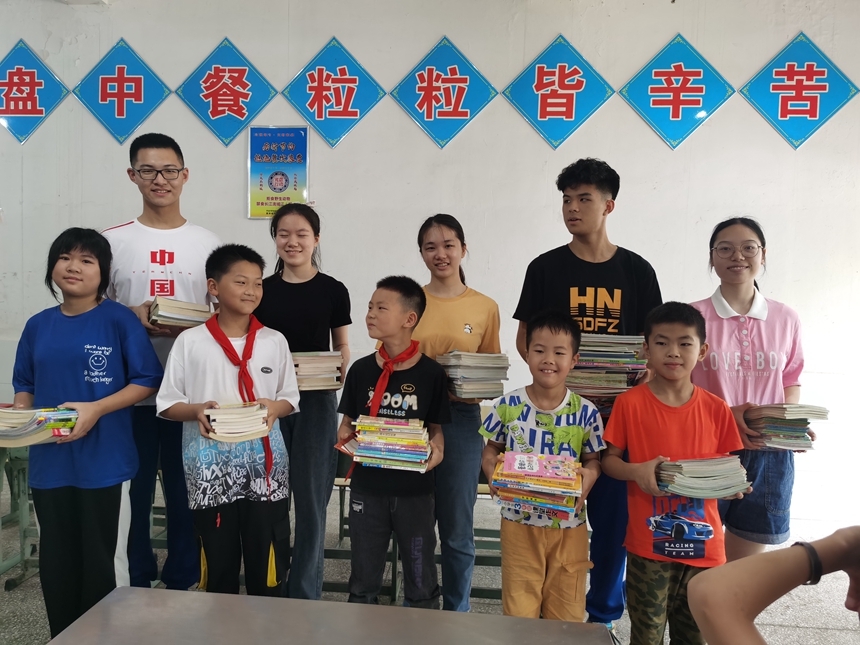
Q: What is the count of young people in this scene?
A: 10